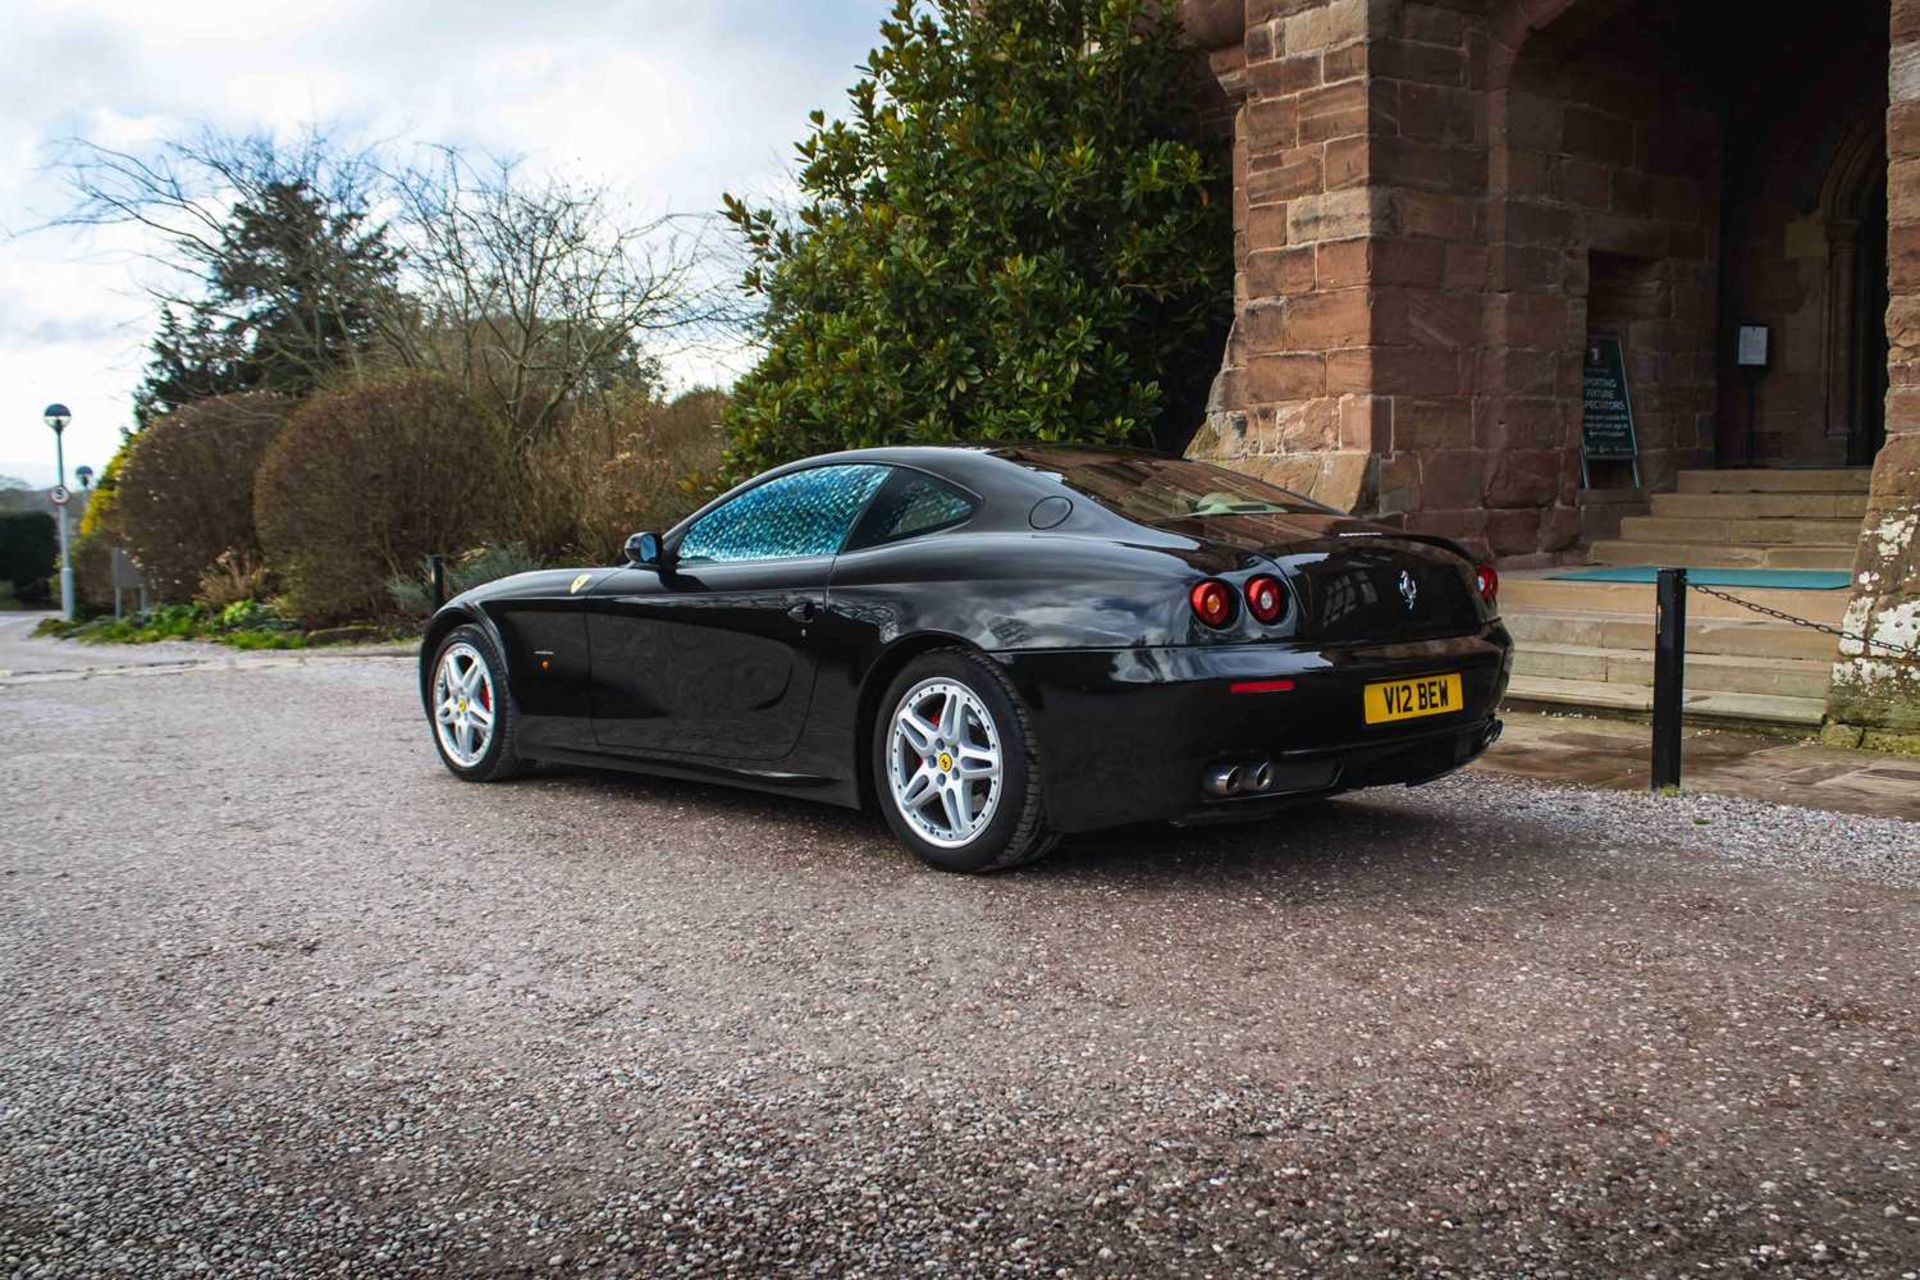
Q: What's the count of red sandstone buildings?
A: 1